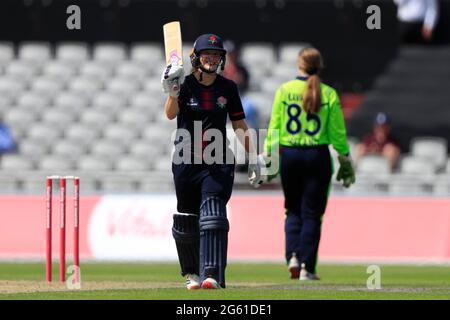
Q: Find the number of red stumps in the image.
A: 3